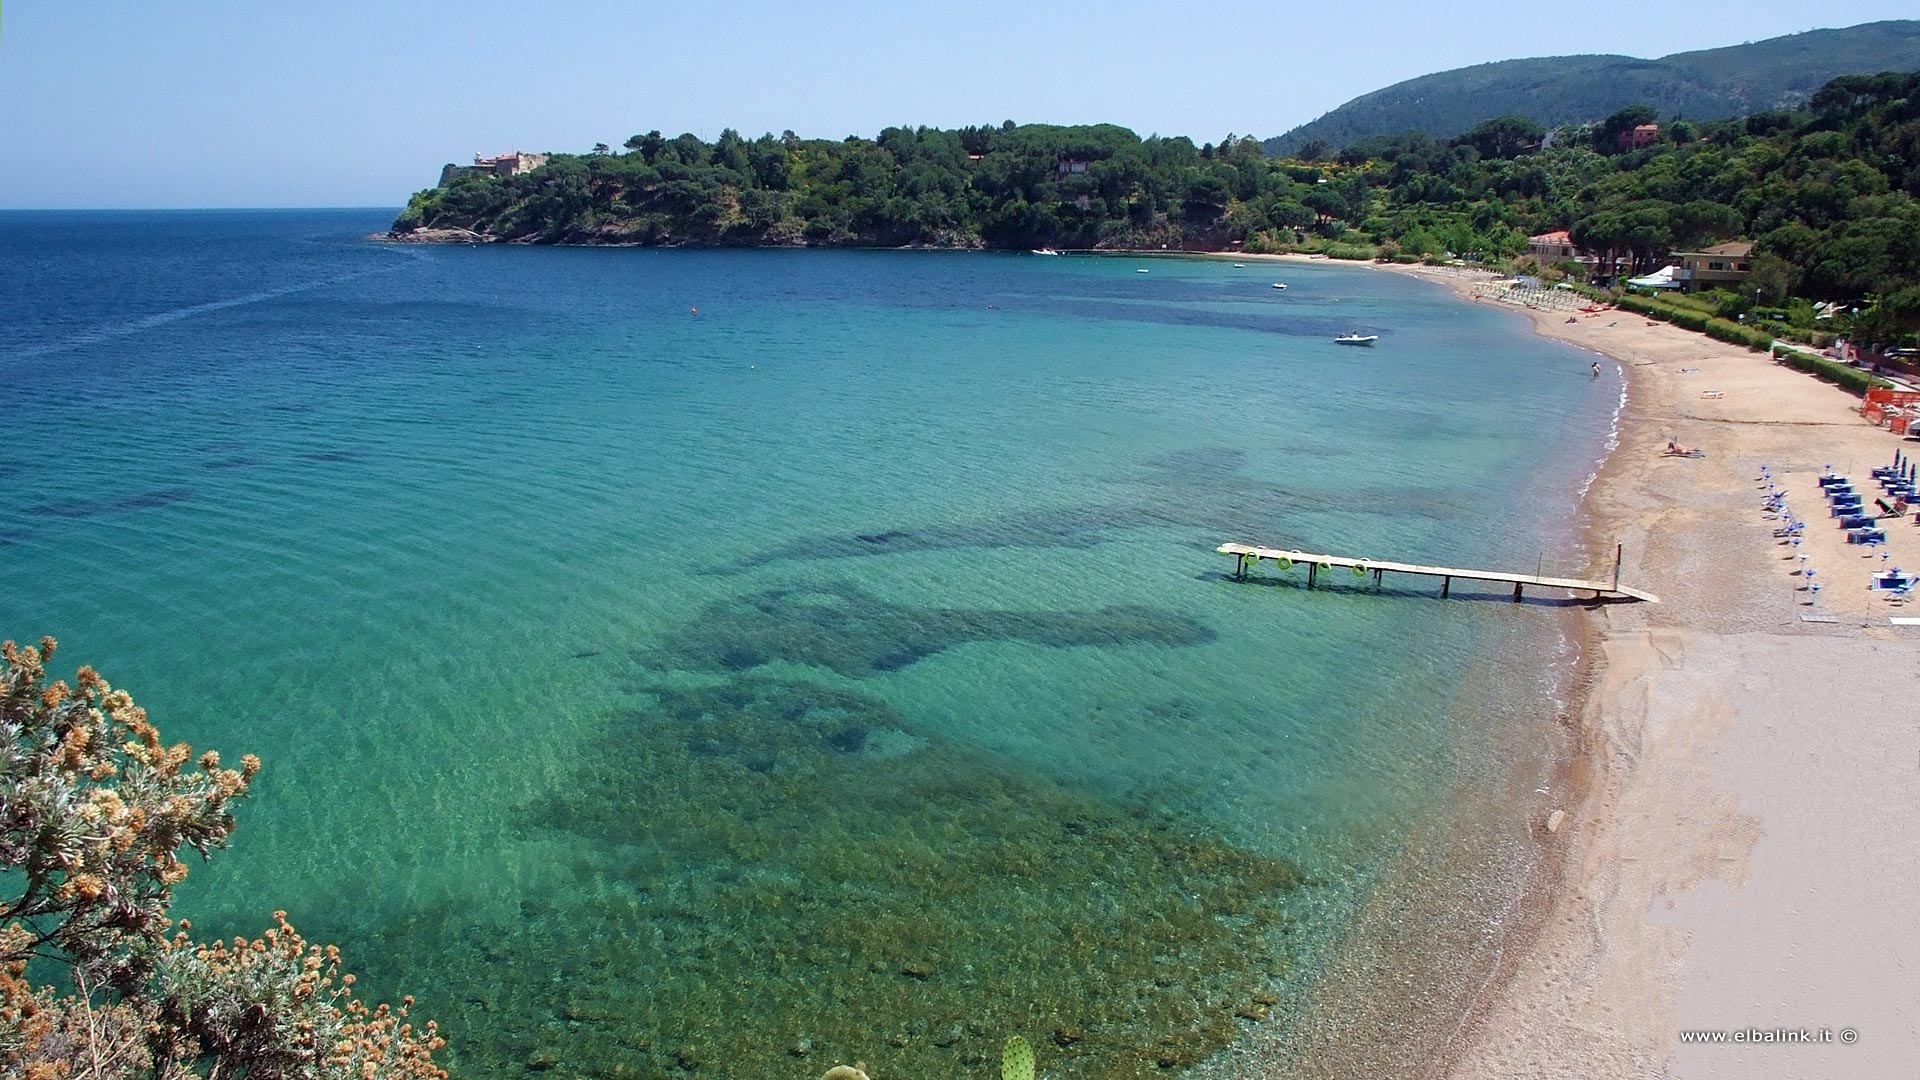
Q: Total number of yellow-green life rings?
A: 4